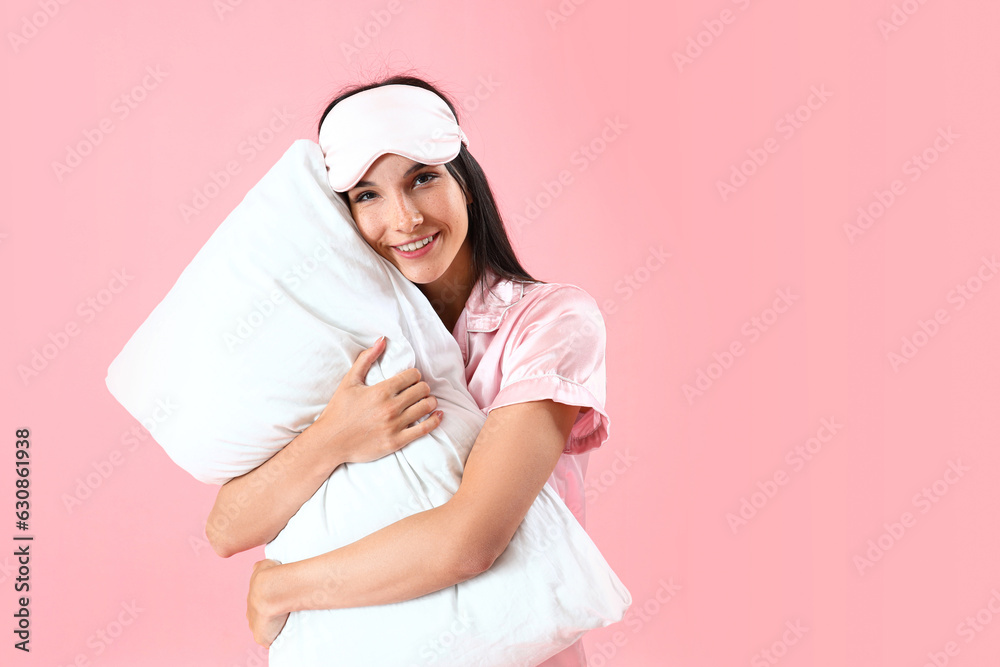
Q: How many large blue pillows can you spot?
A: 0